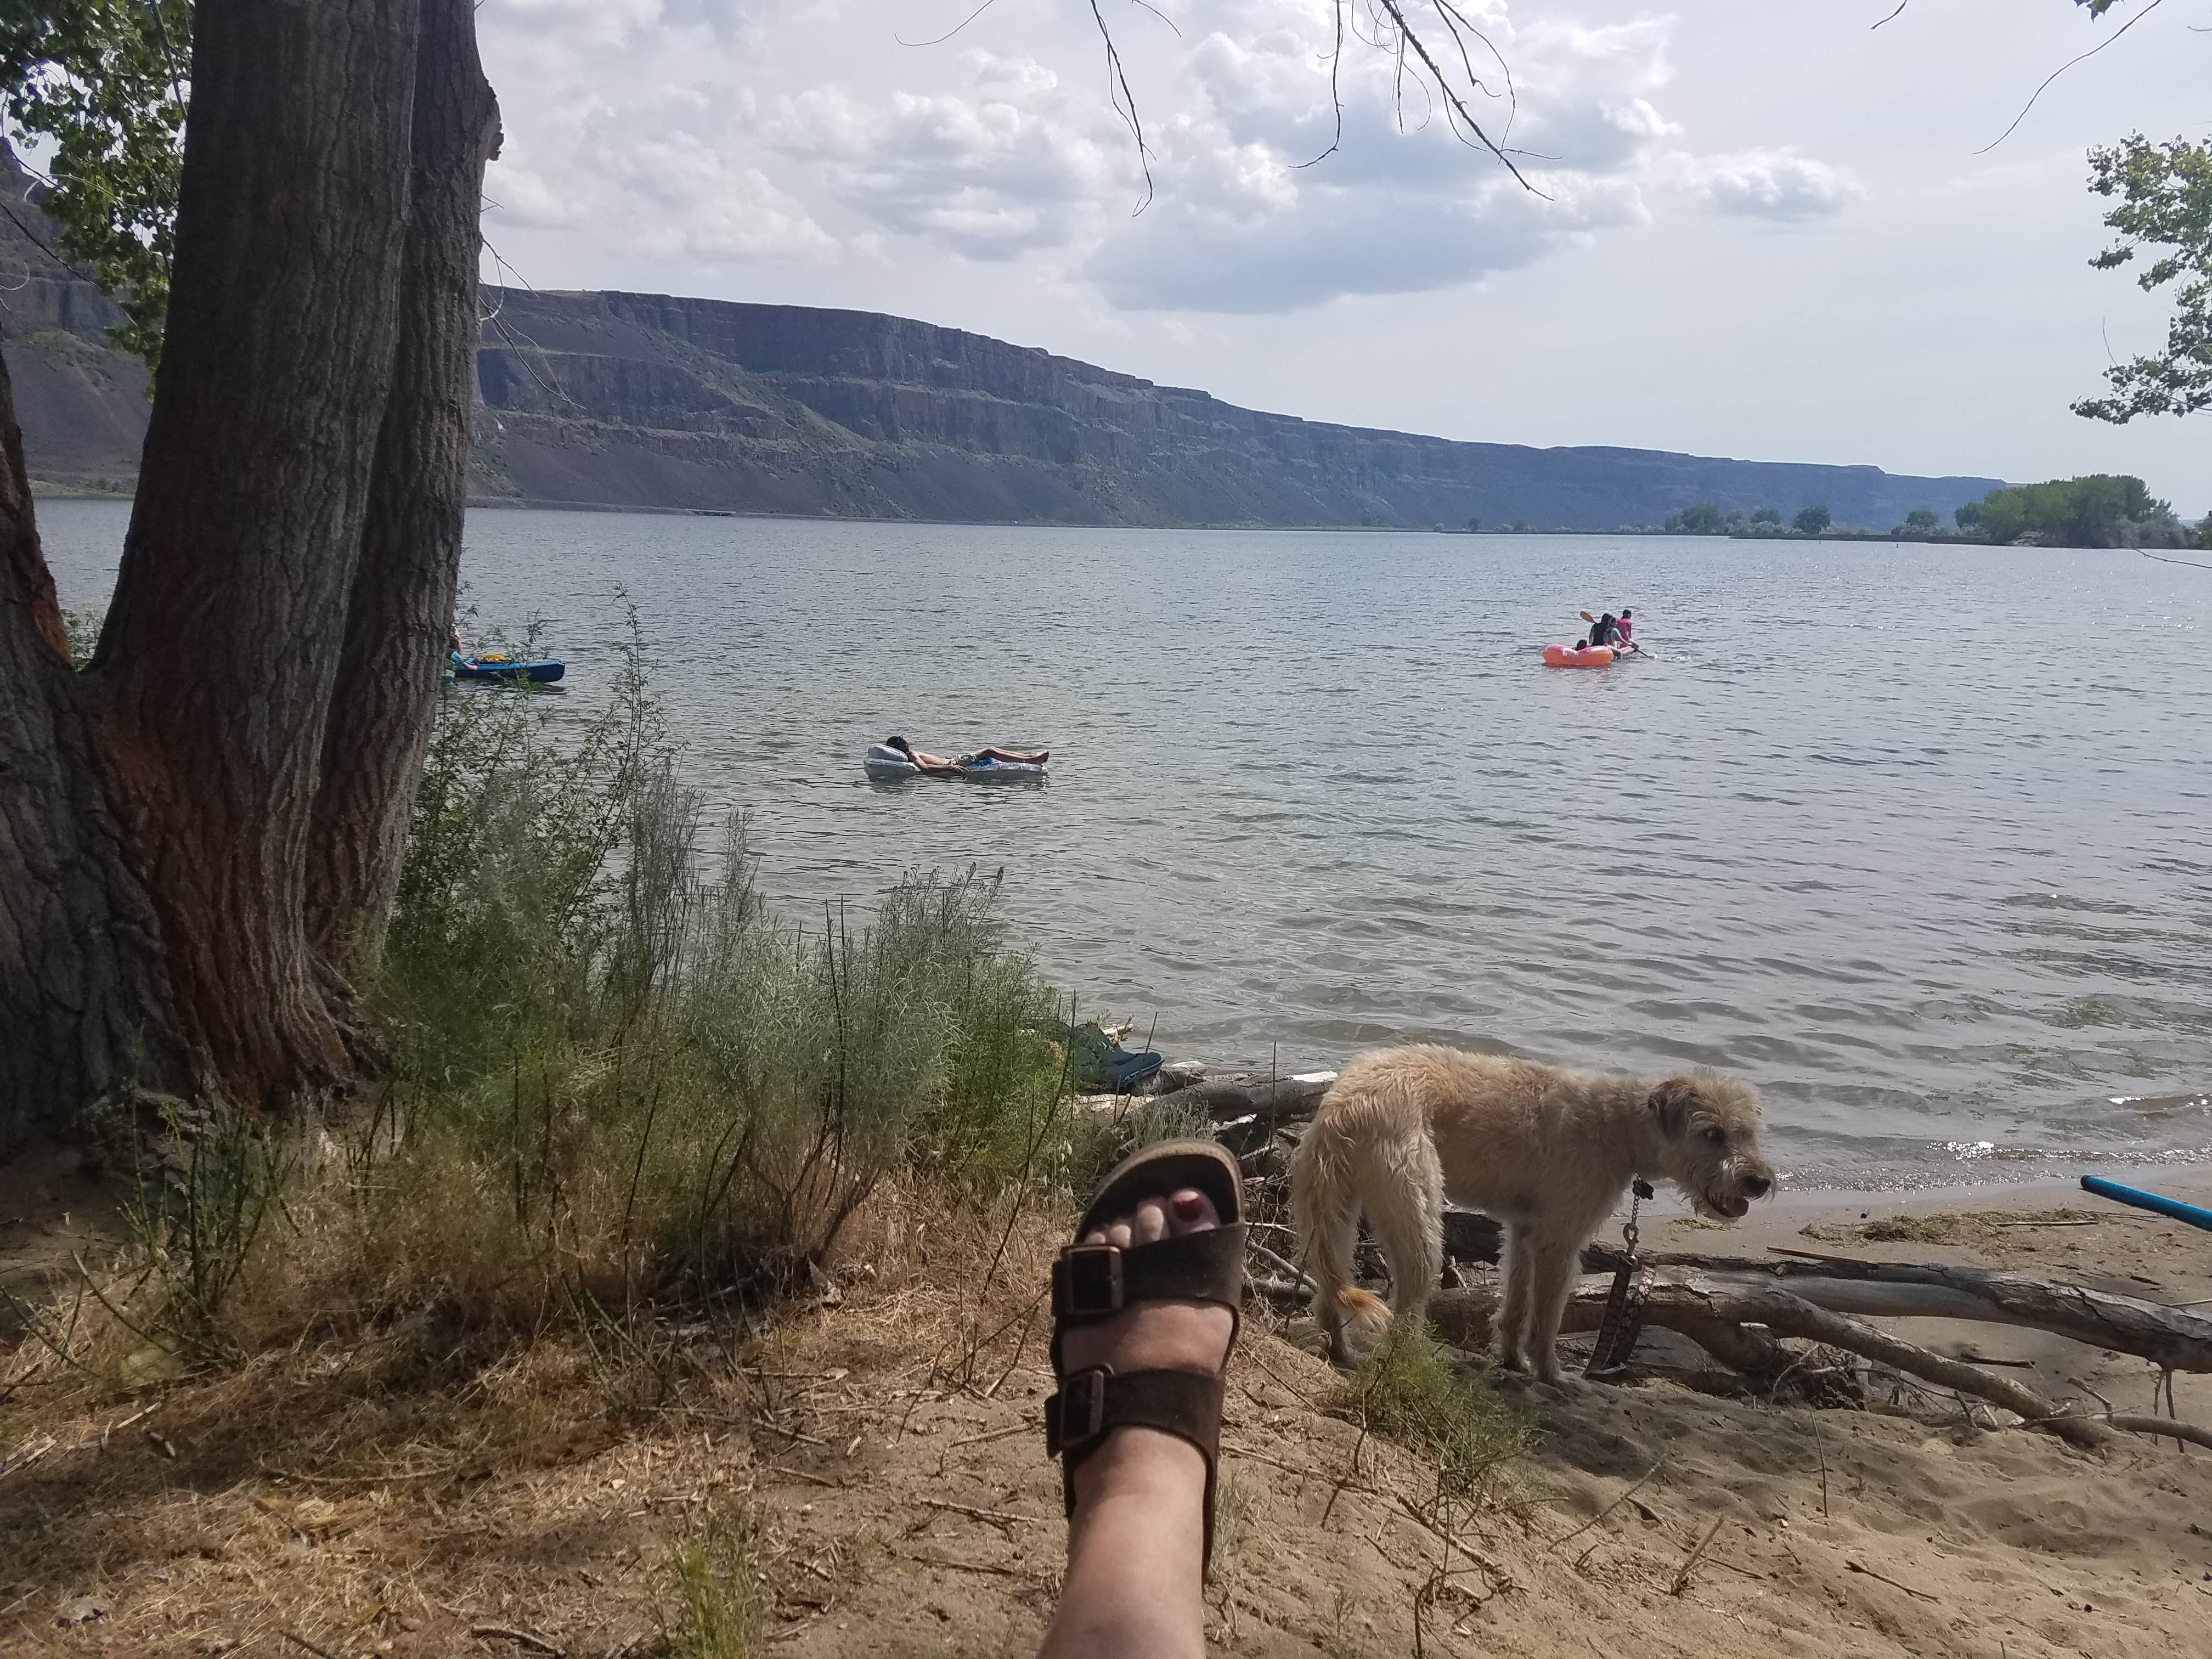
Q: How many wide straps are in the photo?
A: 2